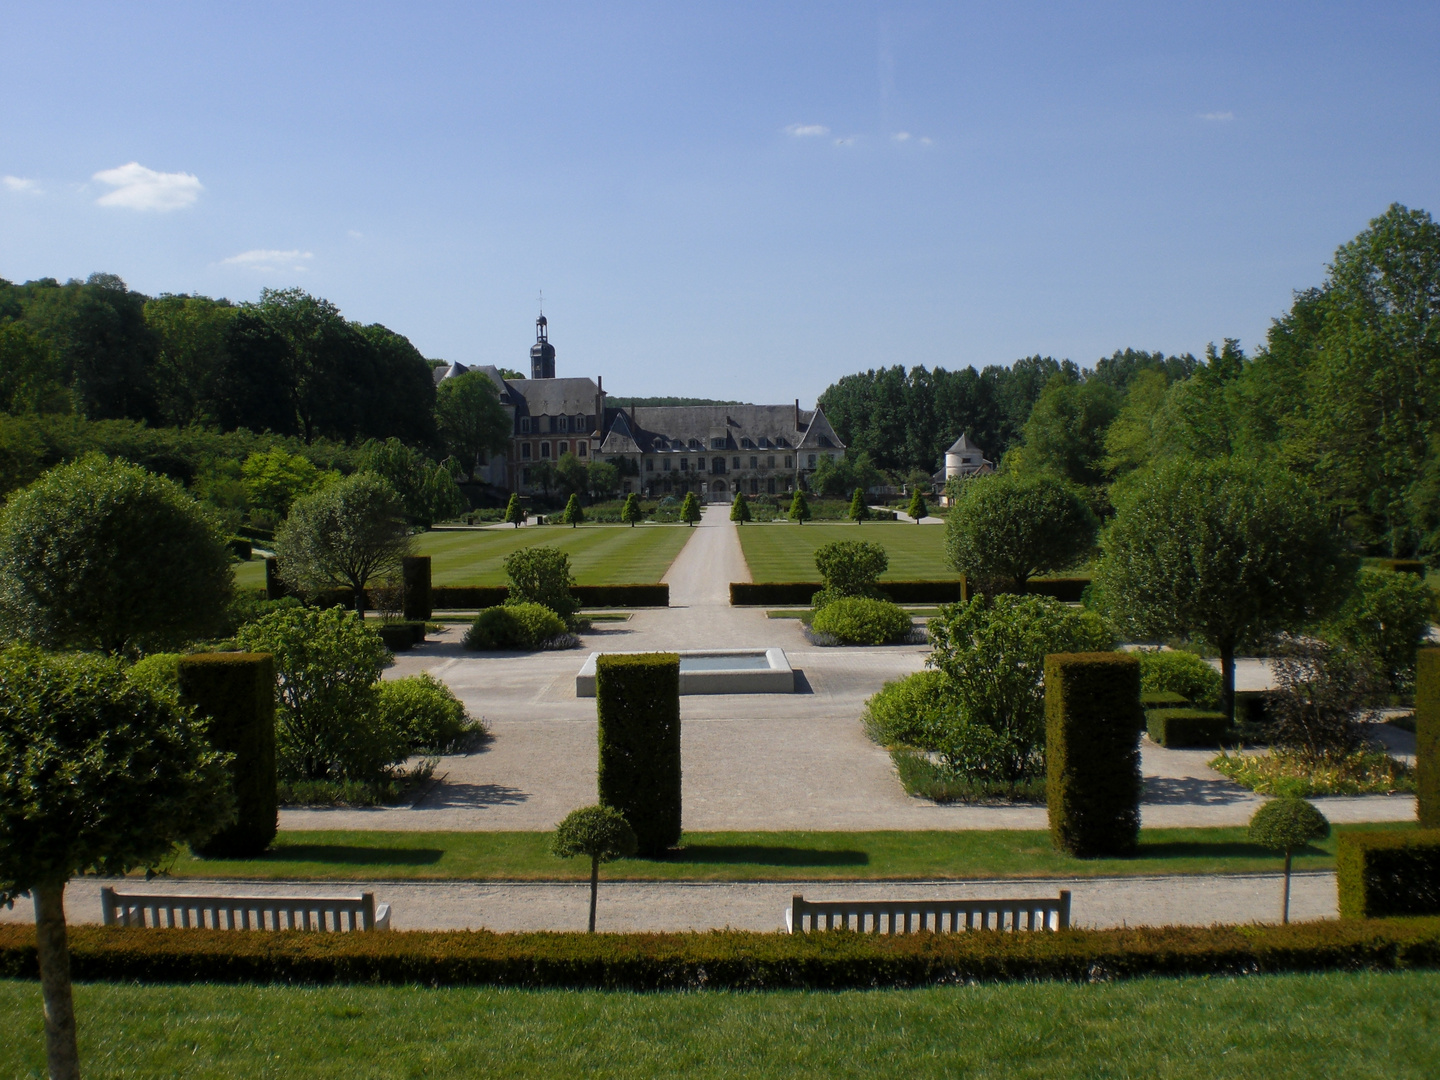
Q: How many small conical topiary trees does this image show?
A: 8